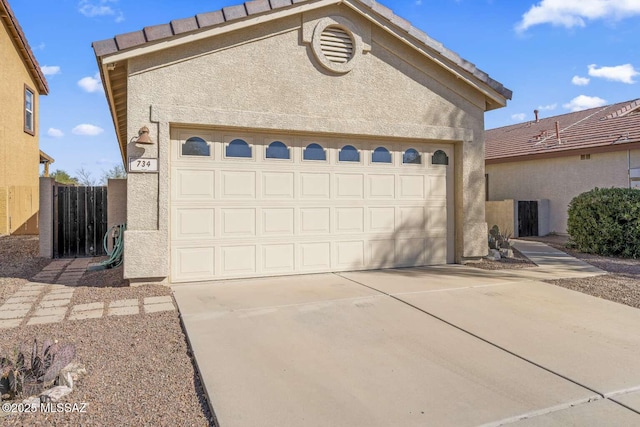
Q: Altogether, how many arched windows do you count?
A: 8